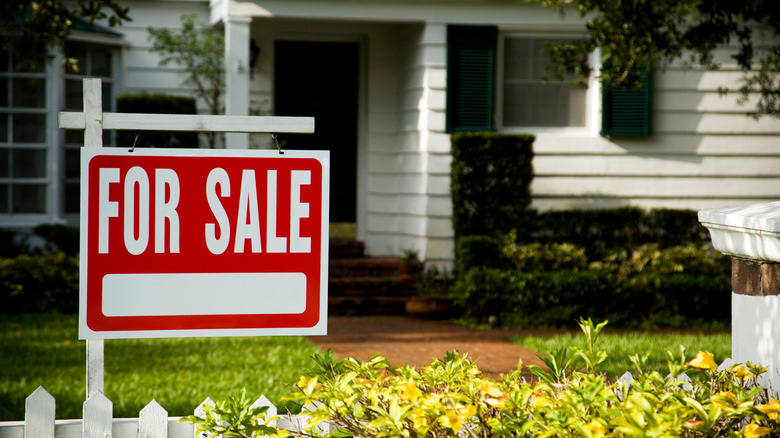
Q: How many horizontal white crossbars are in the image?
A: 1